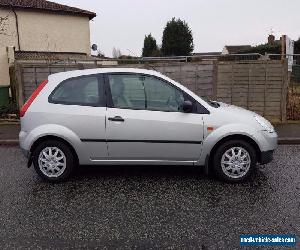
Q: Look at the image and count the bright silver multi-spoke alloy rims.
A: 2